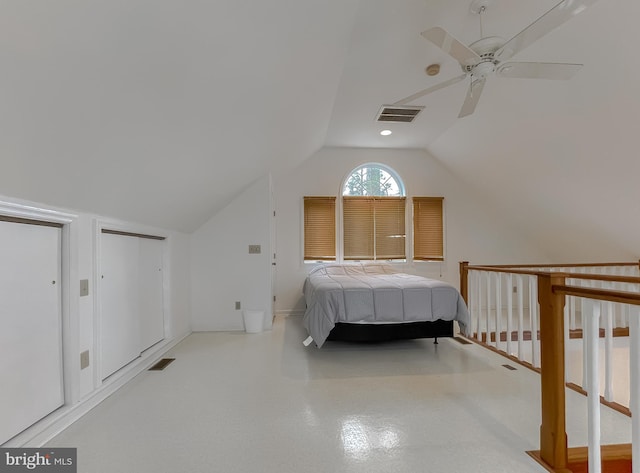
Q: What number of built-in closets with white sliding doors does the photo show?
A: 2